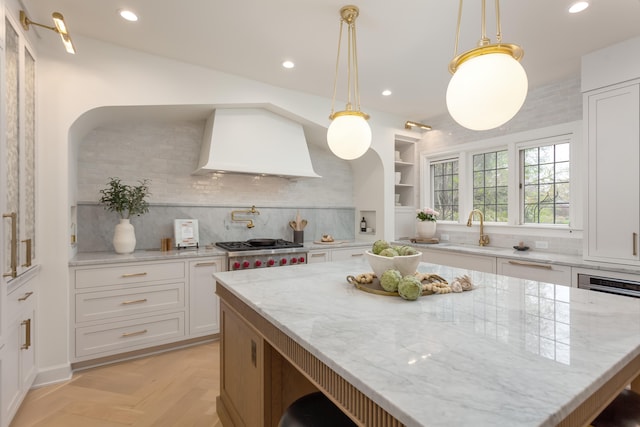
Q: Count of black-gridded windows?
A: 3